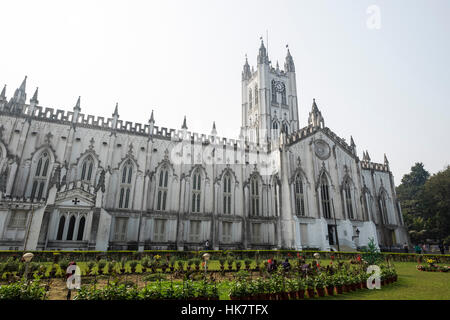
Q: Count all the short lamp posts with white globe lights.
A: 3